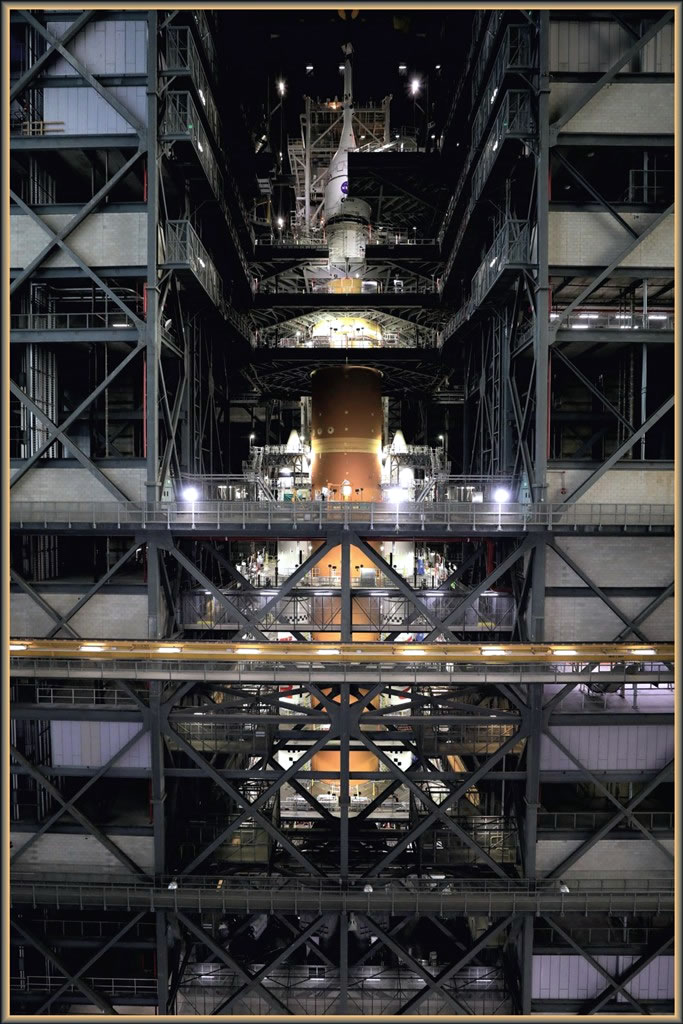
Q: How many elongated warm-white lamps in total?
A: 9